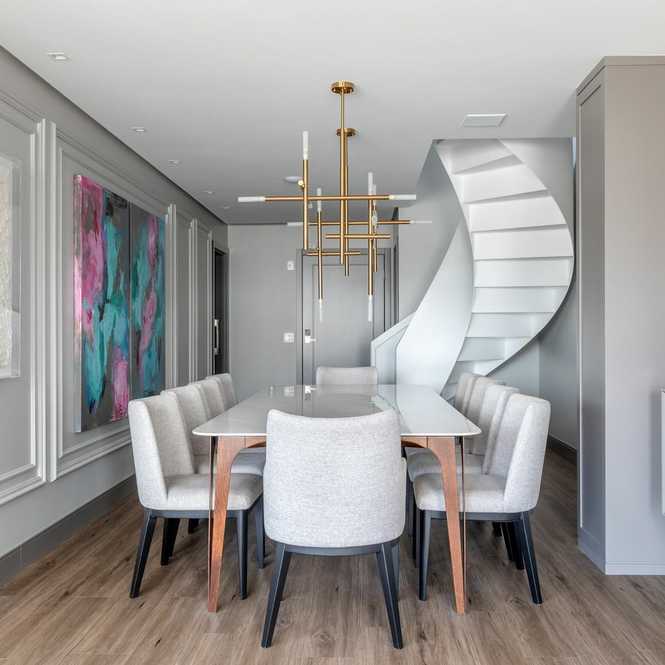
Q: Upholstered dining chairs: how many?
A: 10